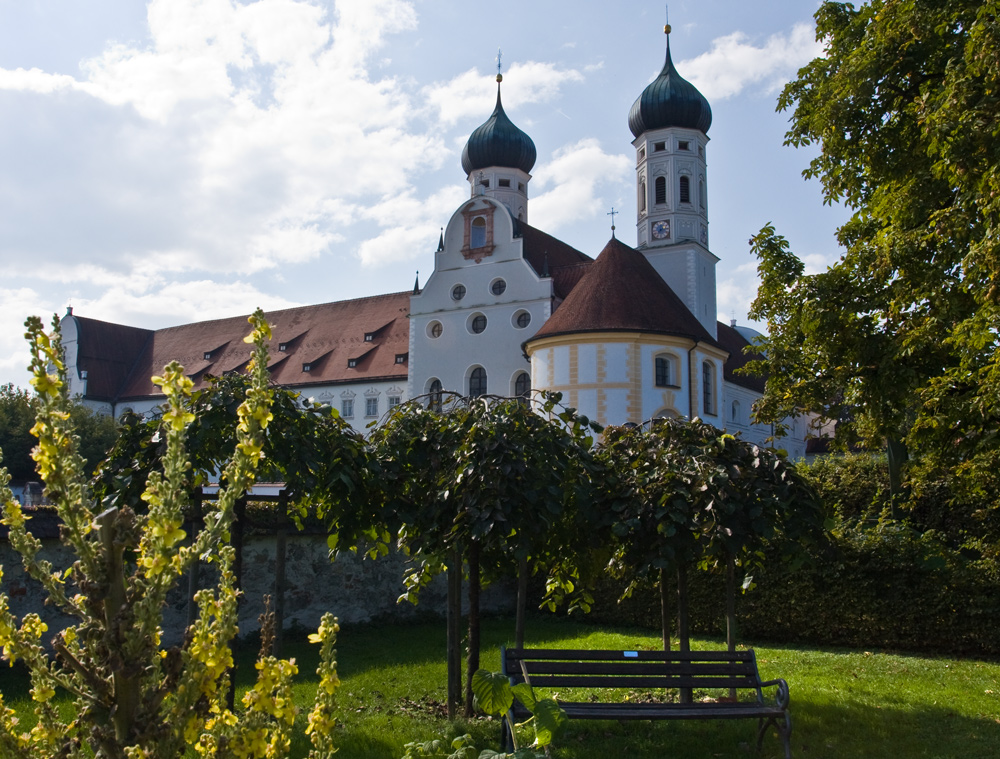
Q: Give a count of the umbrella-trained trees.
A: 3